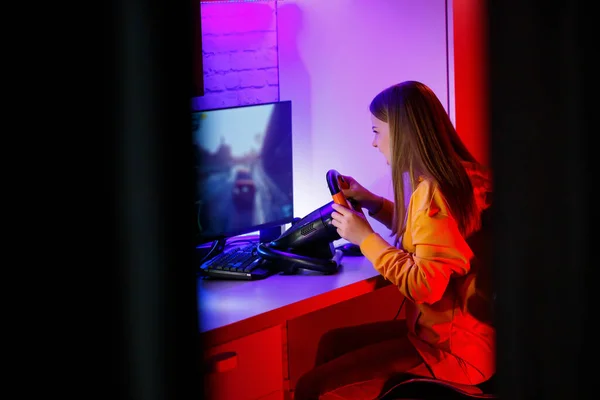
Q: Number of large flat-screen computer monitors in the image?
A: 1